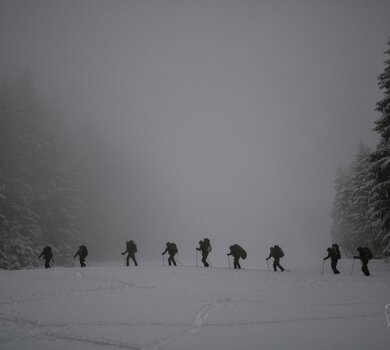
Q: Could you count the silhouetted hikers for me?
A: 9